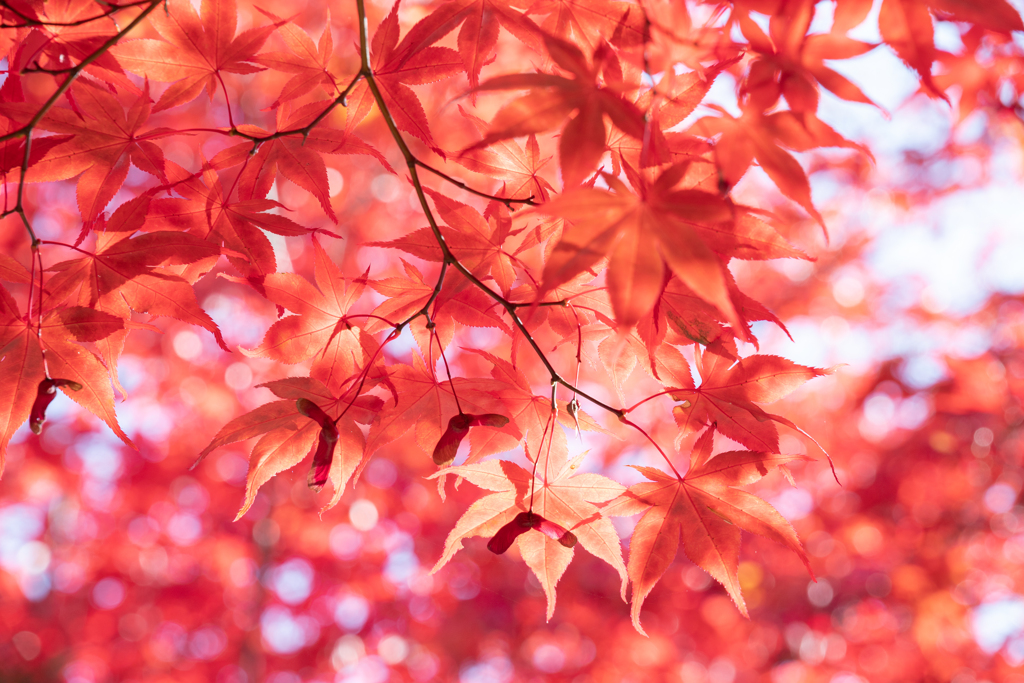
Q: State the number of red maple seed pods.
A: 4